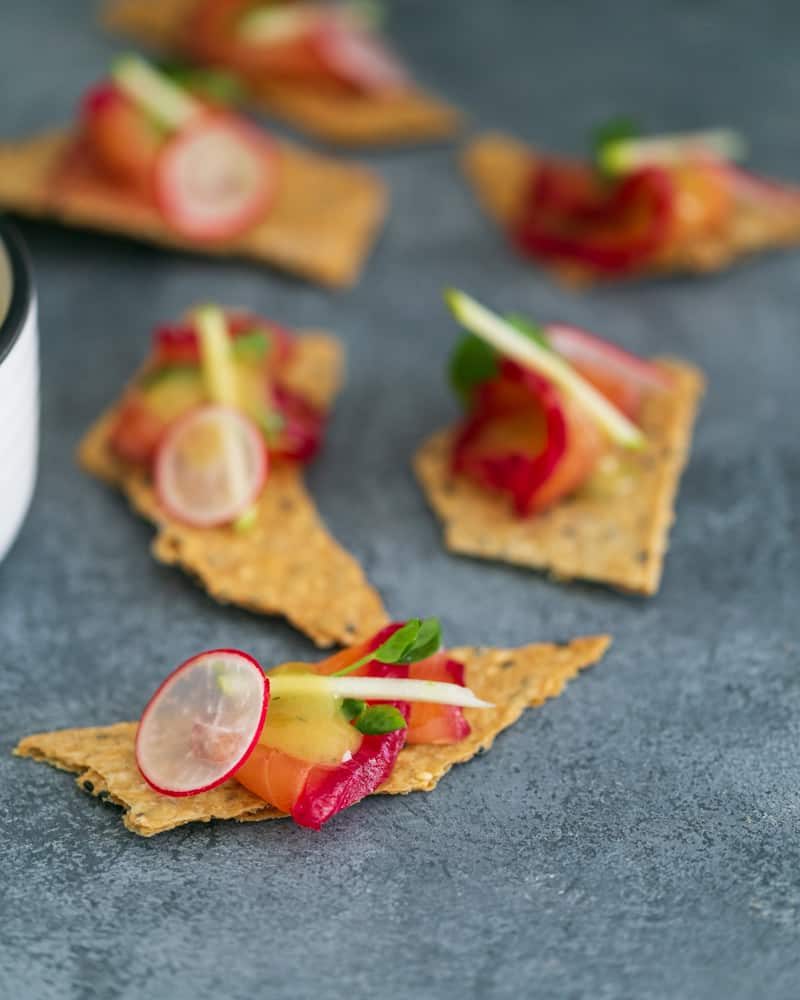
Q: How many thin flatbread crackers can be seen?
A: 6